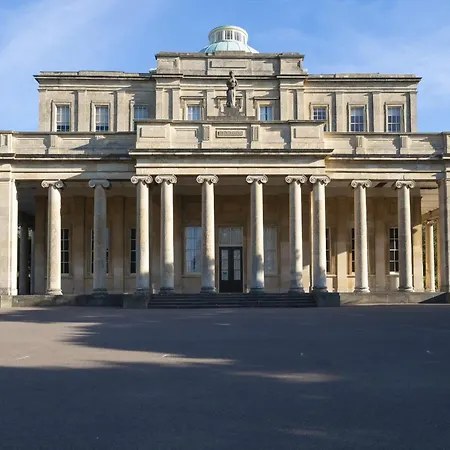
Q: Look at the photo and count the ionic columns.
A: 10